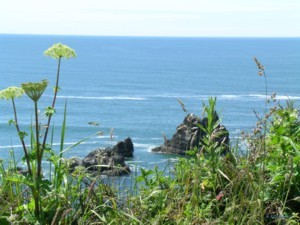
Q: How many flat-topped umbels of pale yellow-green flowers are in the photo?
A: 3